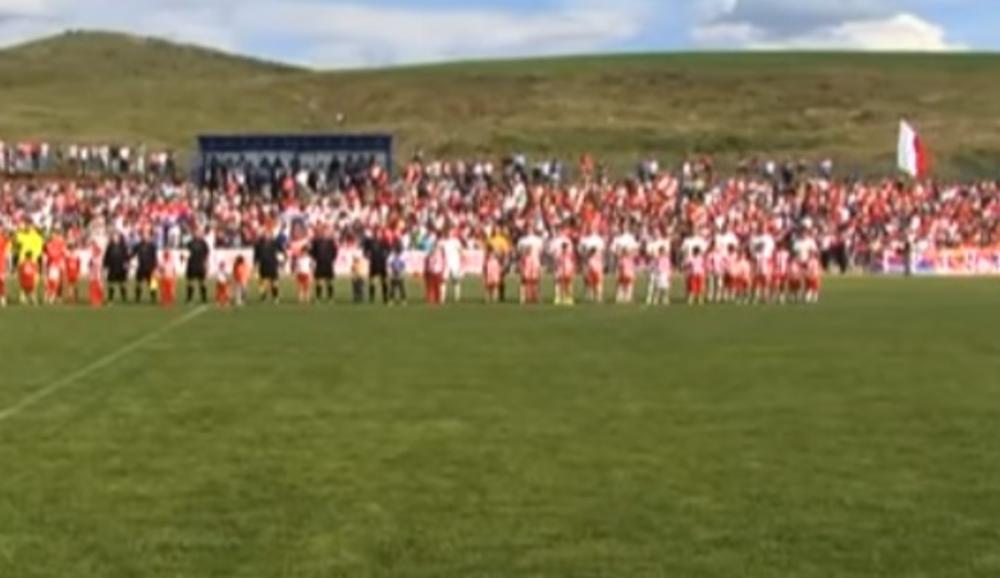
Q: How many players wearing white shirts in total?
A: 10